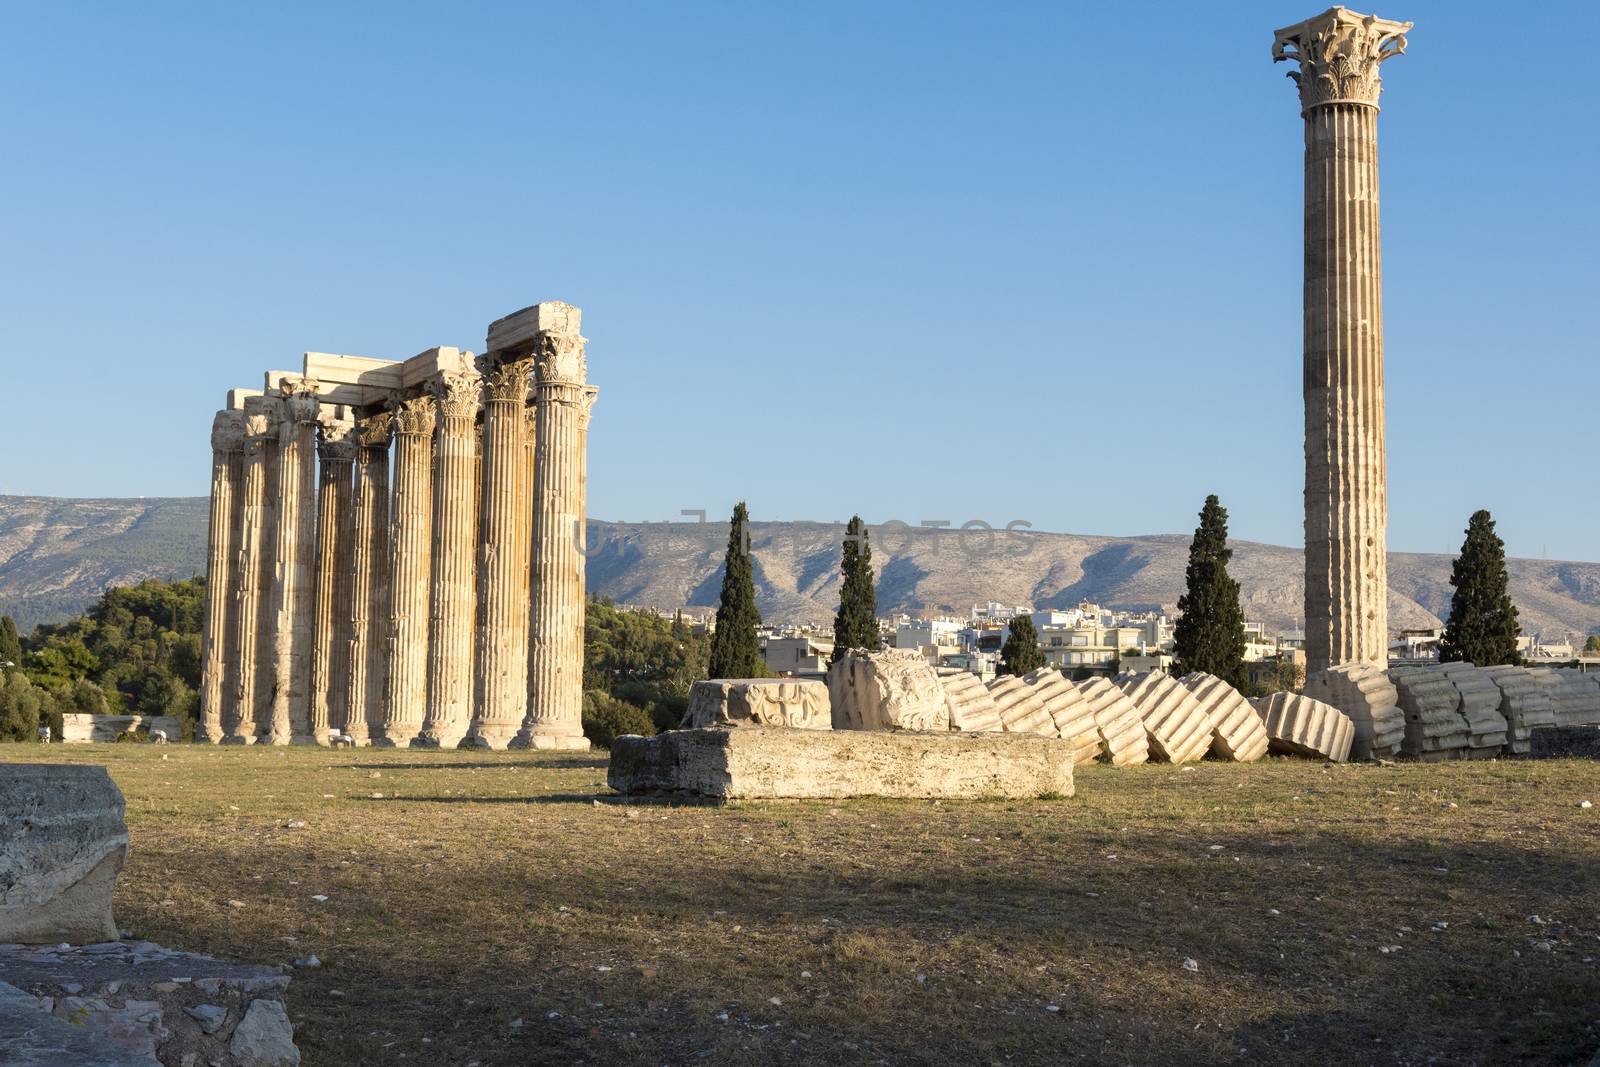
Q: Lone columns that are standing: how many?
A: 1